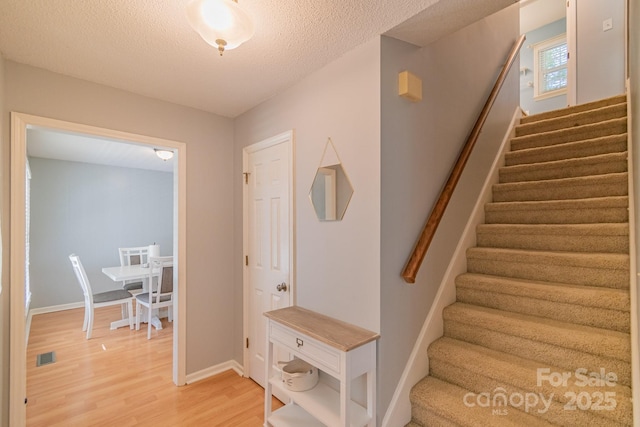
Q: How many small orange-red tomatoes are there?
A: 0